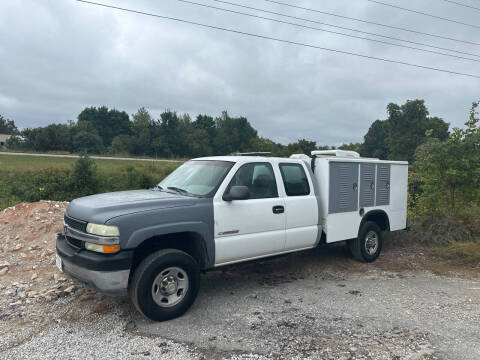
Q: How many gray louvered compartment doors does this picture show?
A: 3